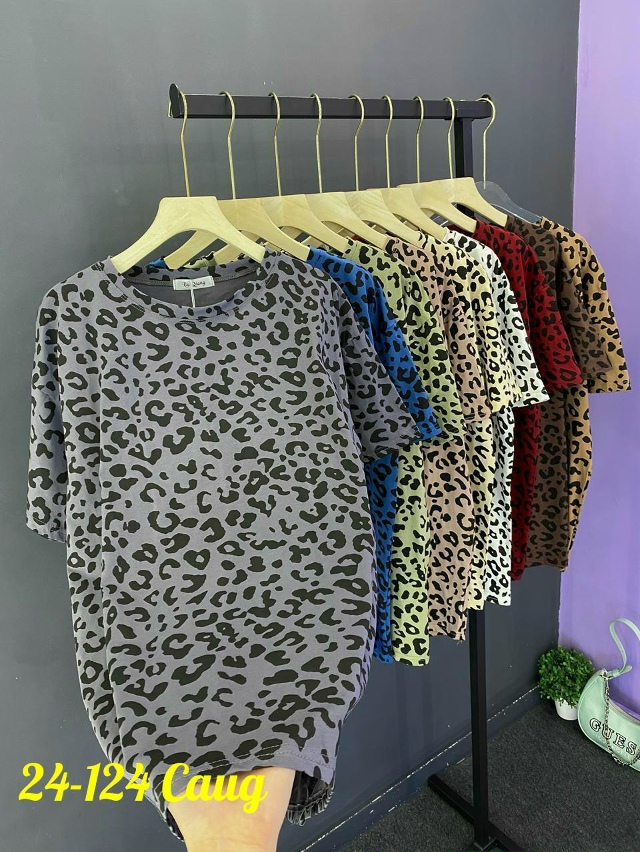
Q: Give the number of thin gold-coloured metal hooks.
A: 9